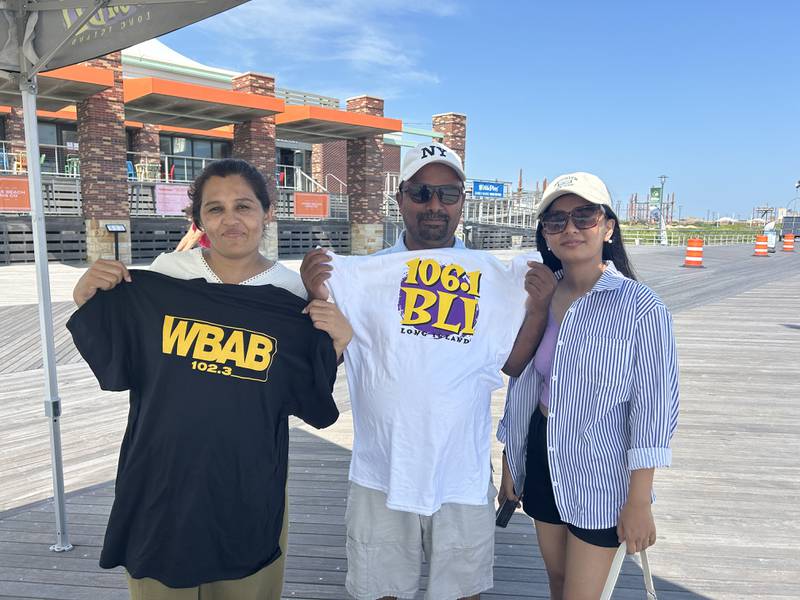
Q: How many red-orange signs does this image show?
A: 2